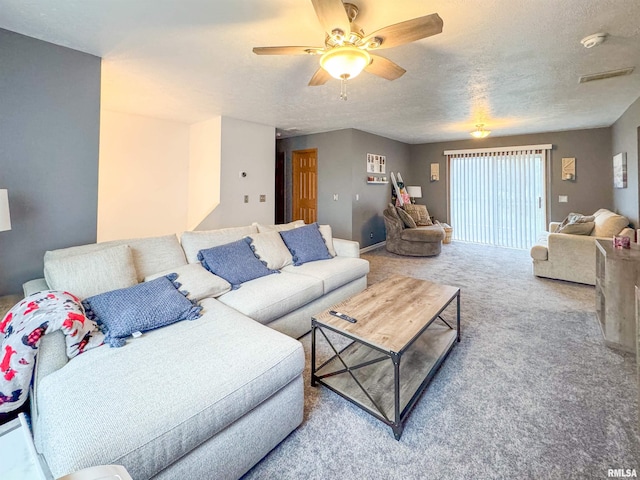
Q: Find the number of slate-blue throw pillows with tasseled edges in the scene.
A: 3